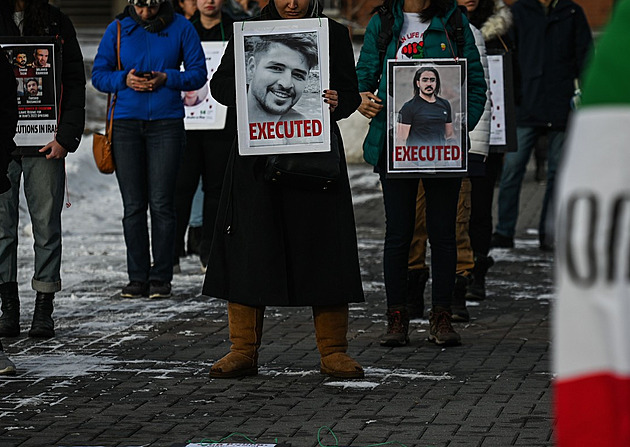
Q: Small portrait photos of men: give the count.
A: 3